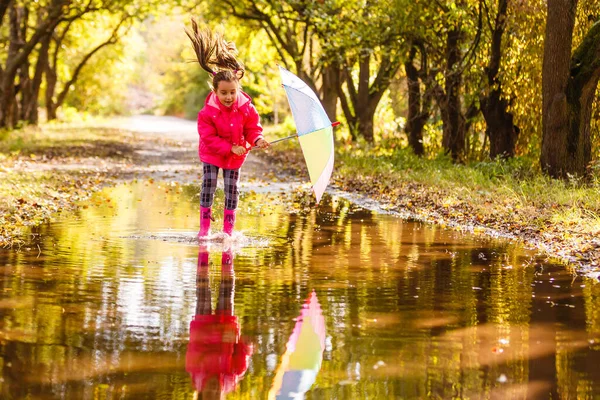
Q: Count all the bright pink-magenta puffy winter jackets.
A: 1